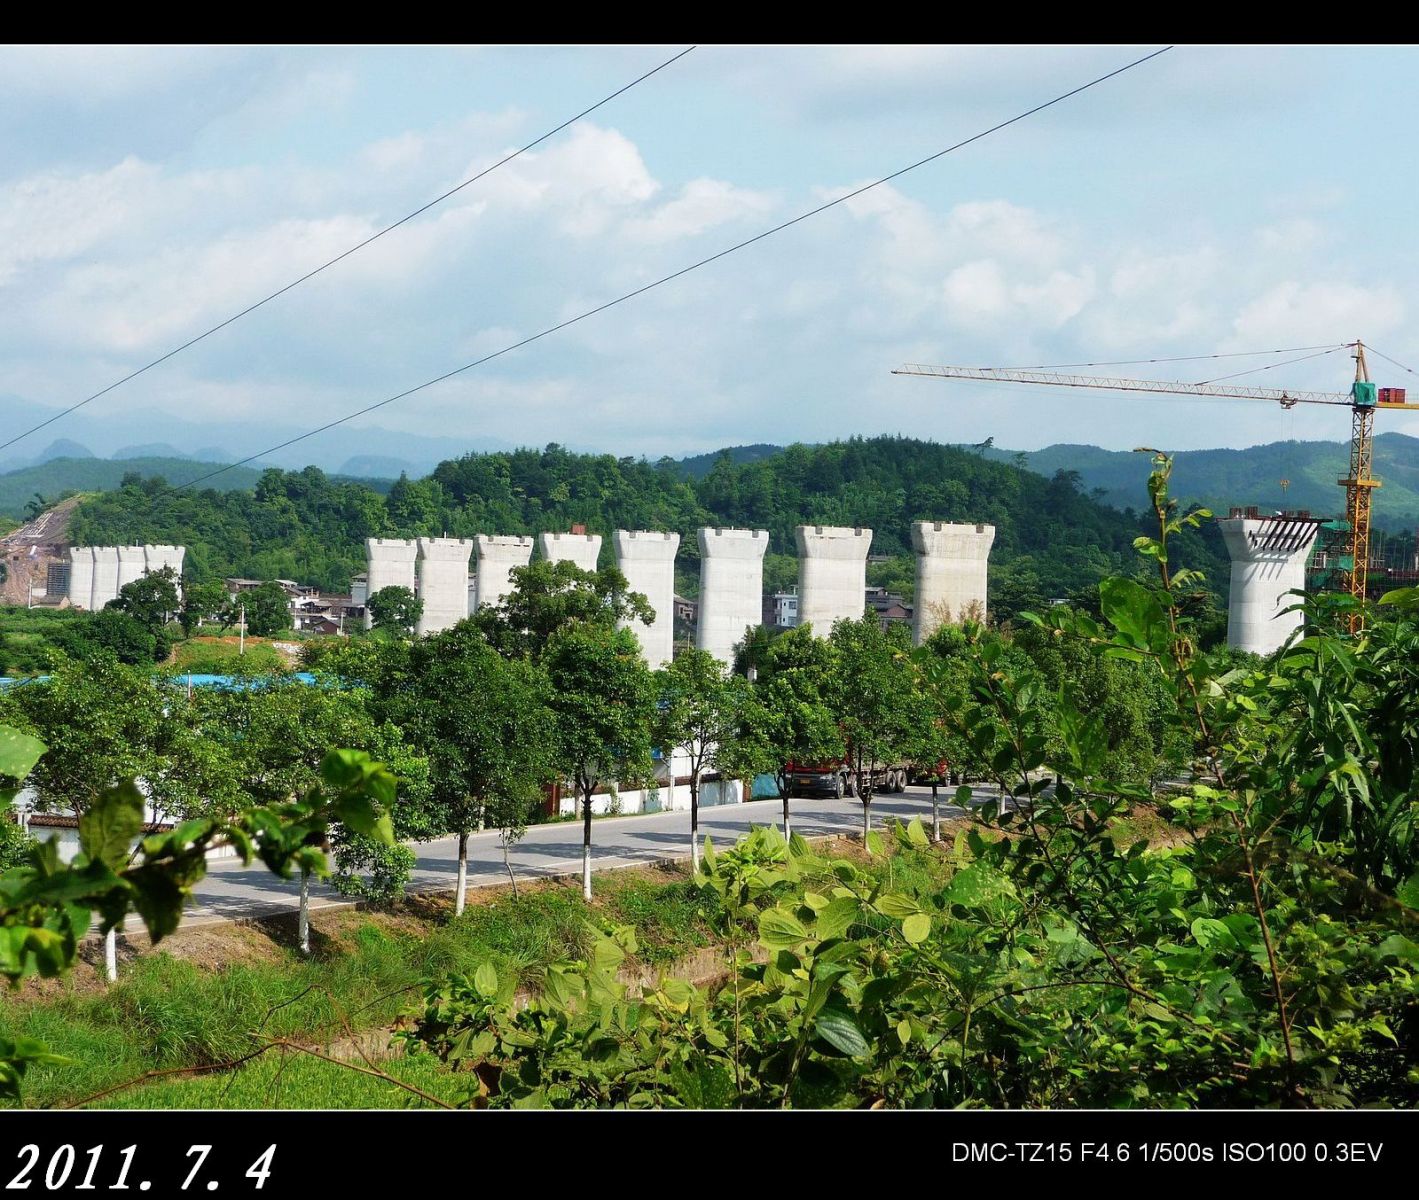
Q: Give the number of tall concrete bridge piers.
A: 13